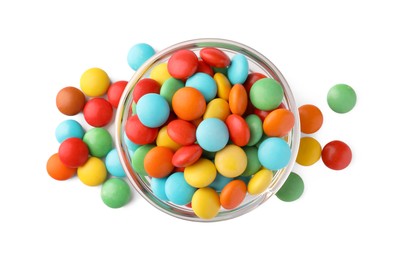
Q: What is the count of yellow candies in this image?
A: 11